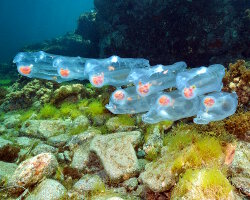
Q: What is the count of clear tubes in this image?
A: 8